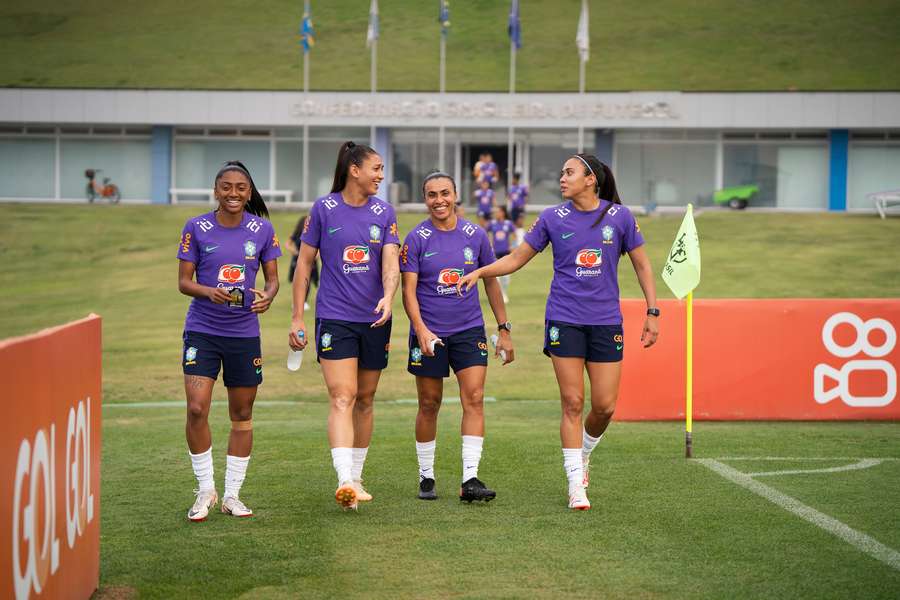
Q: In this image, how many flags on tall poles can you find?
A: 5